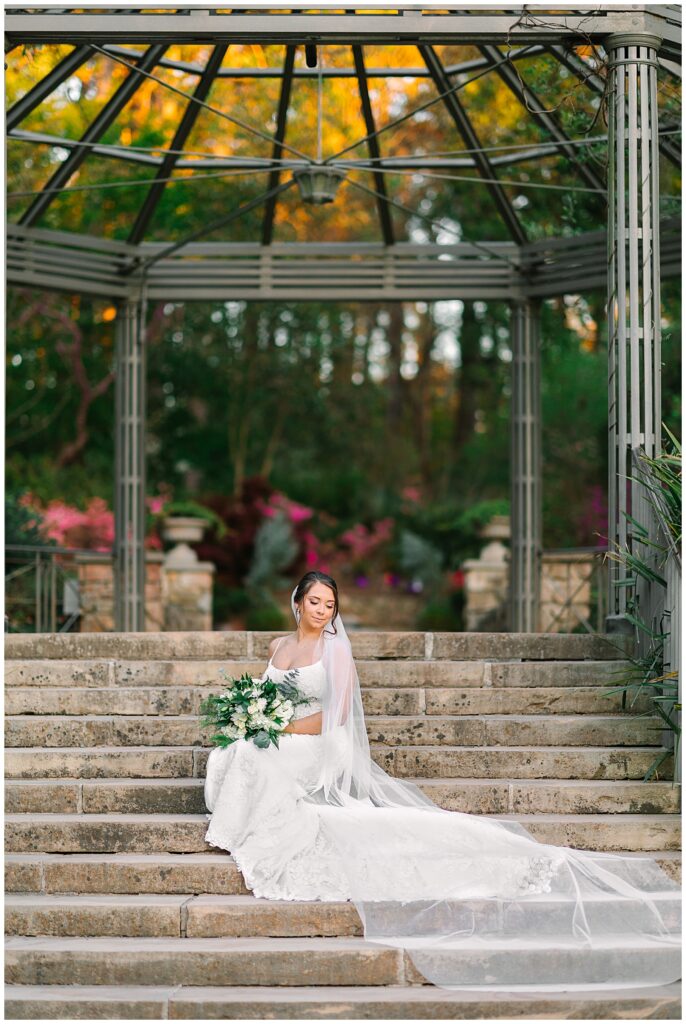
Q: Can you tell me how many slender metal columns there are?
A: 3